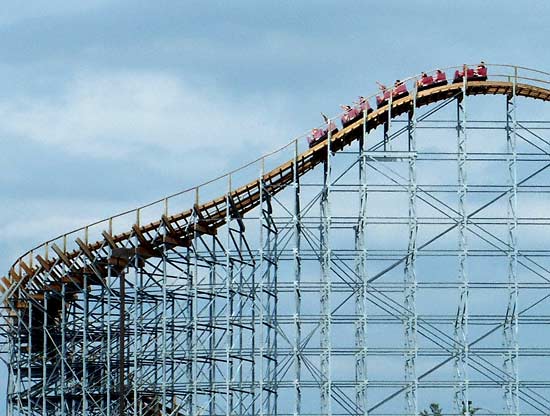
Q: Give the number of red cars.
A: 5